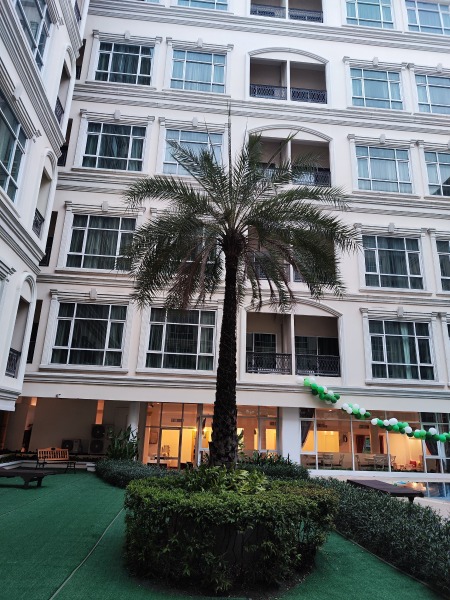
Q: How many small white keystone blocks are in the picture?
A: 13